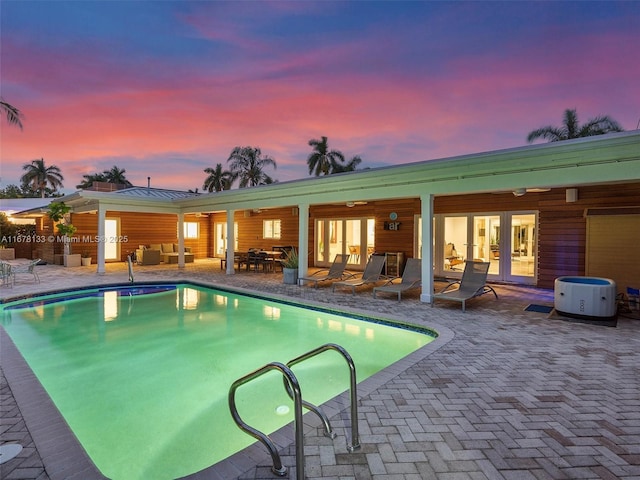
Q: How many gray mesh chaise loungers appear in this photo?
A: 4